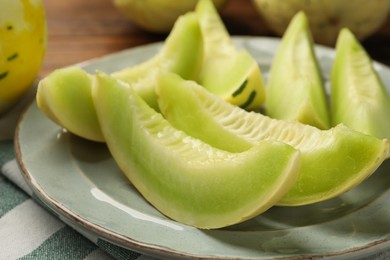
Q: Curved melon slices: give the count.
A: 6